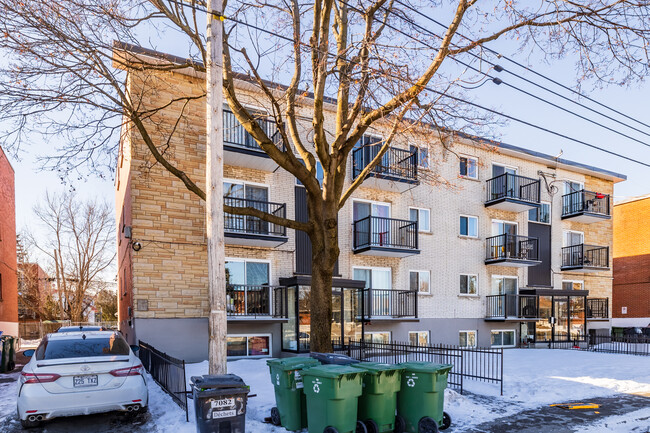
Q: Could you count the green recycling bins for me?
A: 4